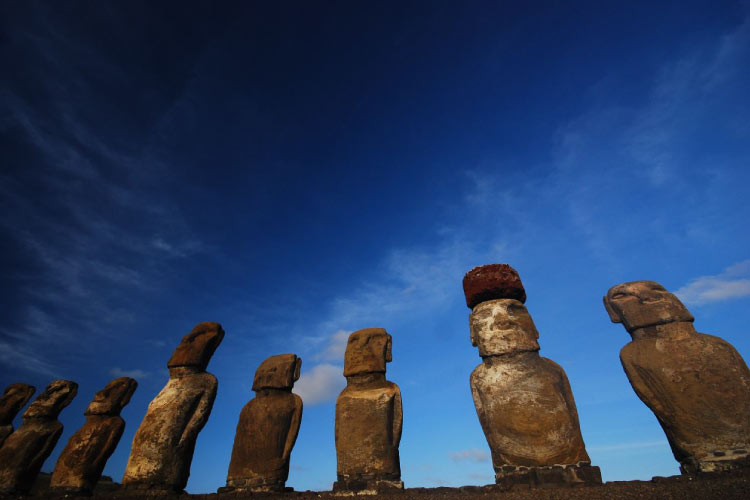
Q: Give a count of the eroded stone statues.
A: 8